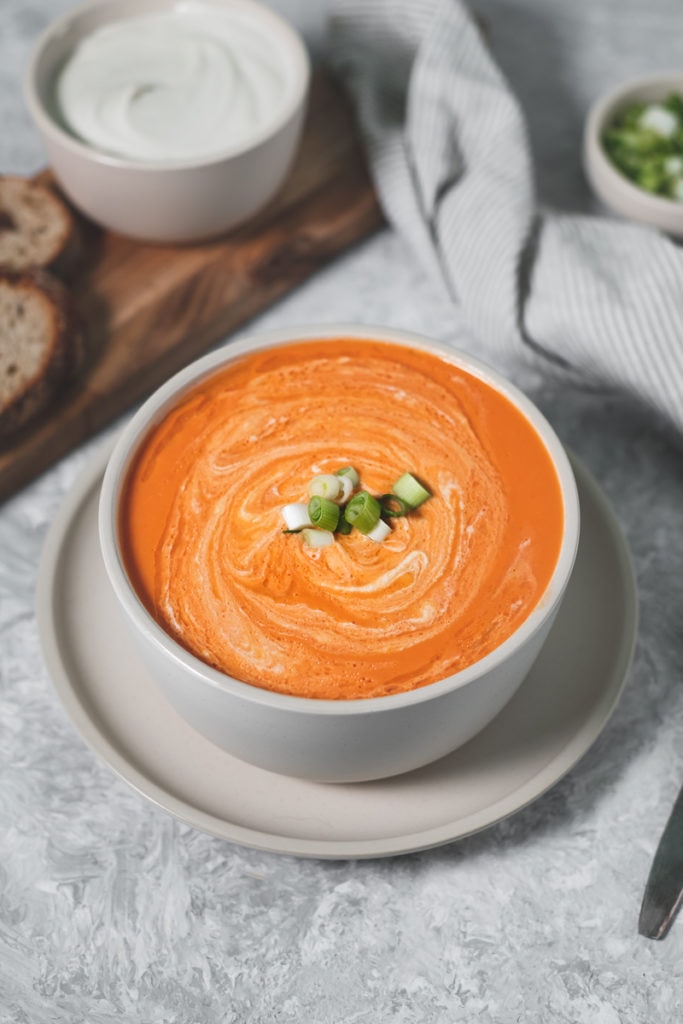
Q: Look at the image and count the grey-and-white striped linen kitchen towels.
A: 1